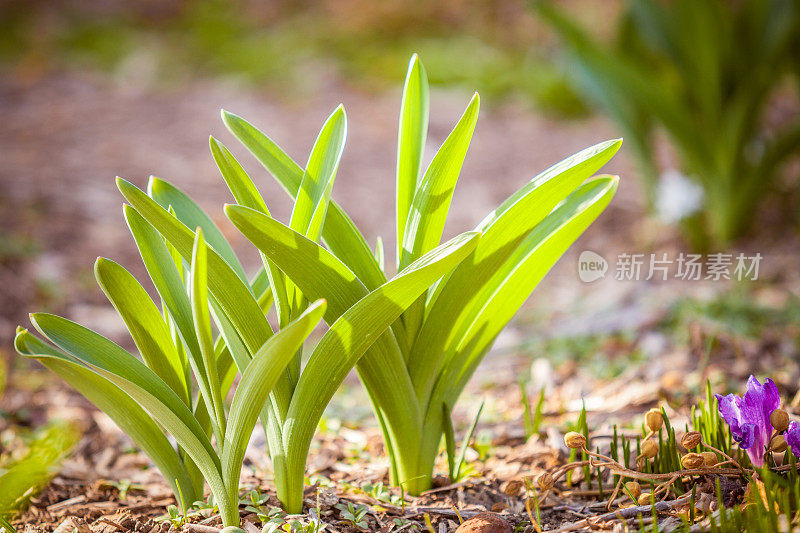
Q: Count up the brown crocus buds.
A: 12